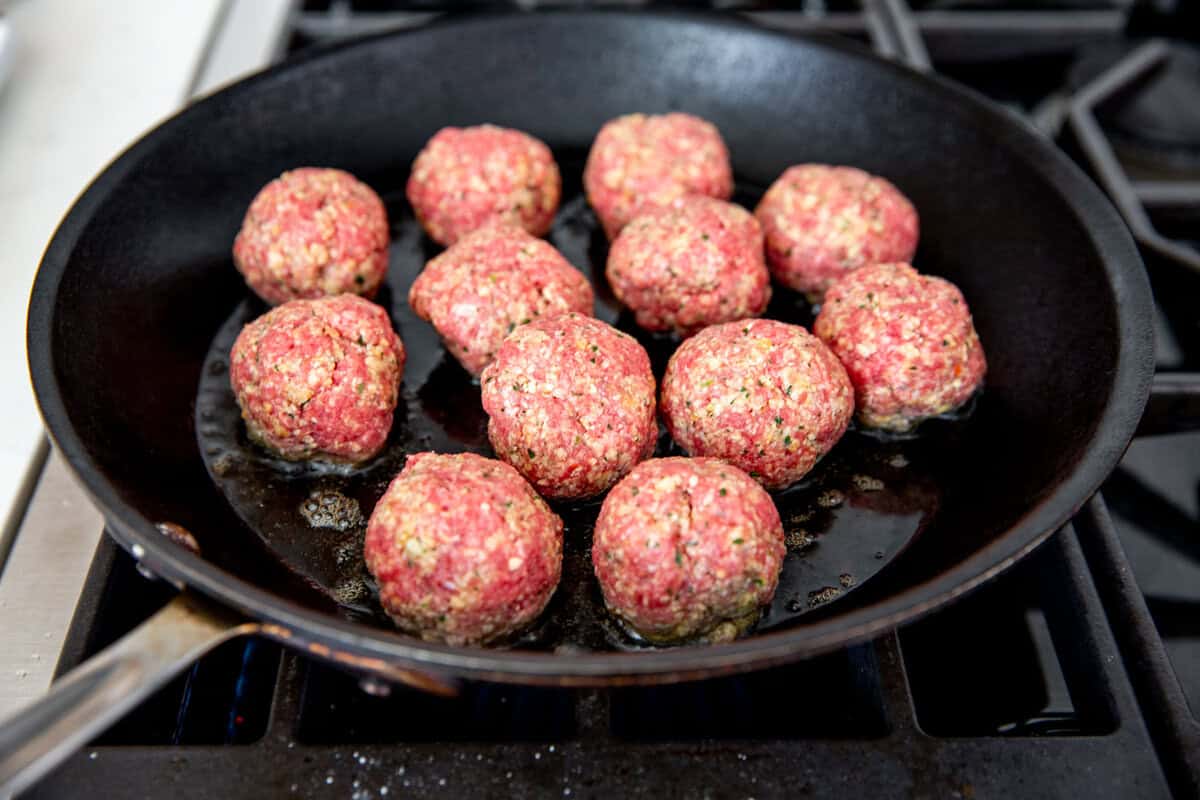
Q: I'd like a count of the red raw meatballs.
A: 12